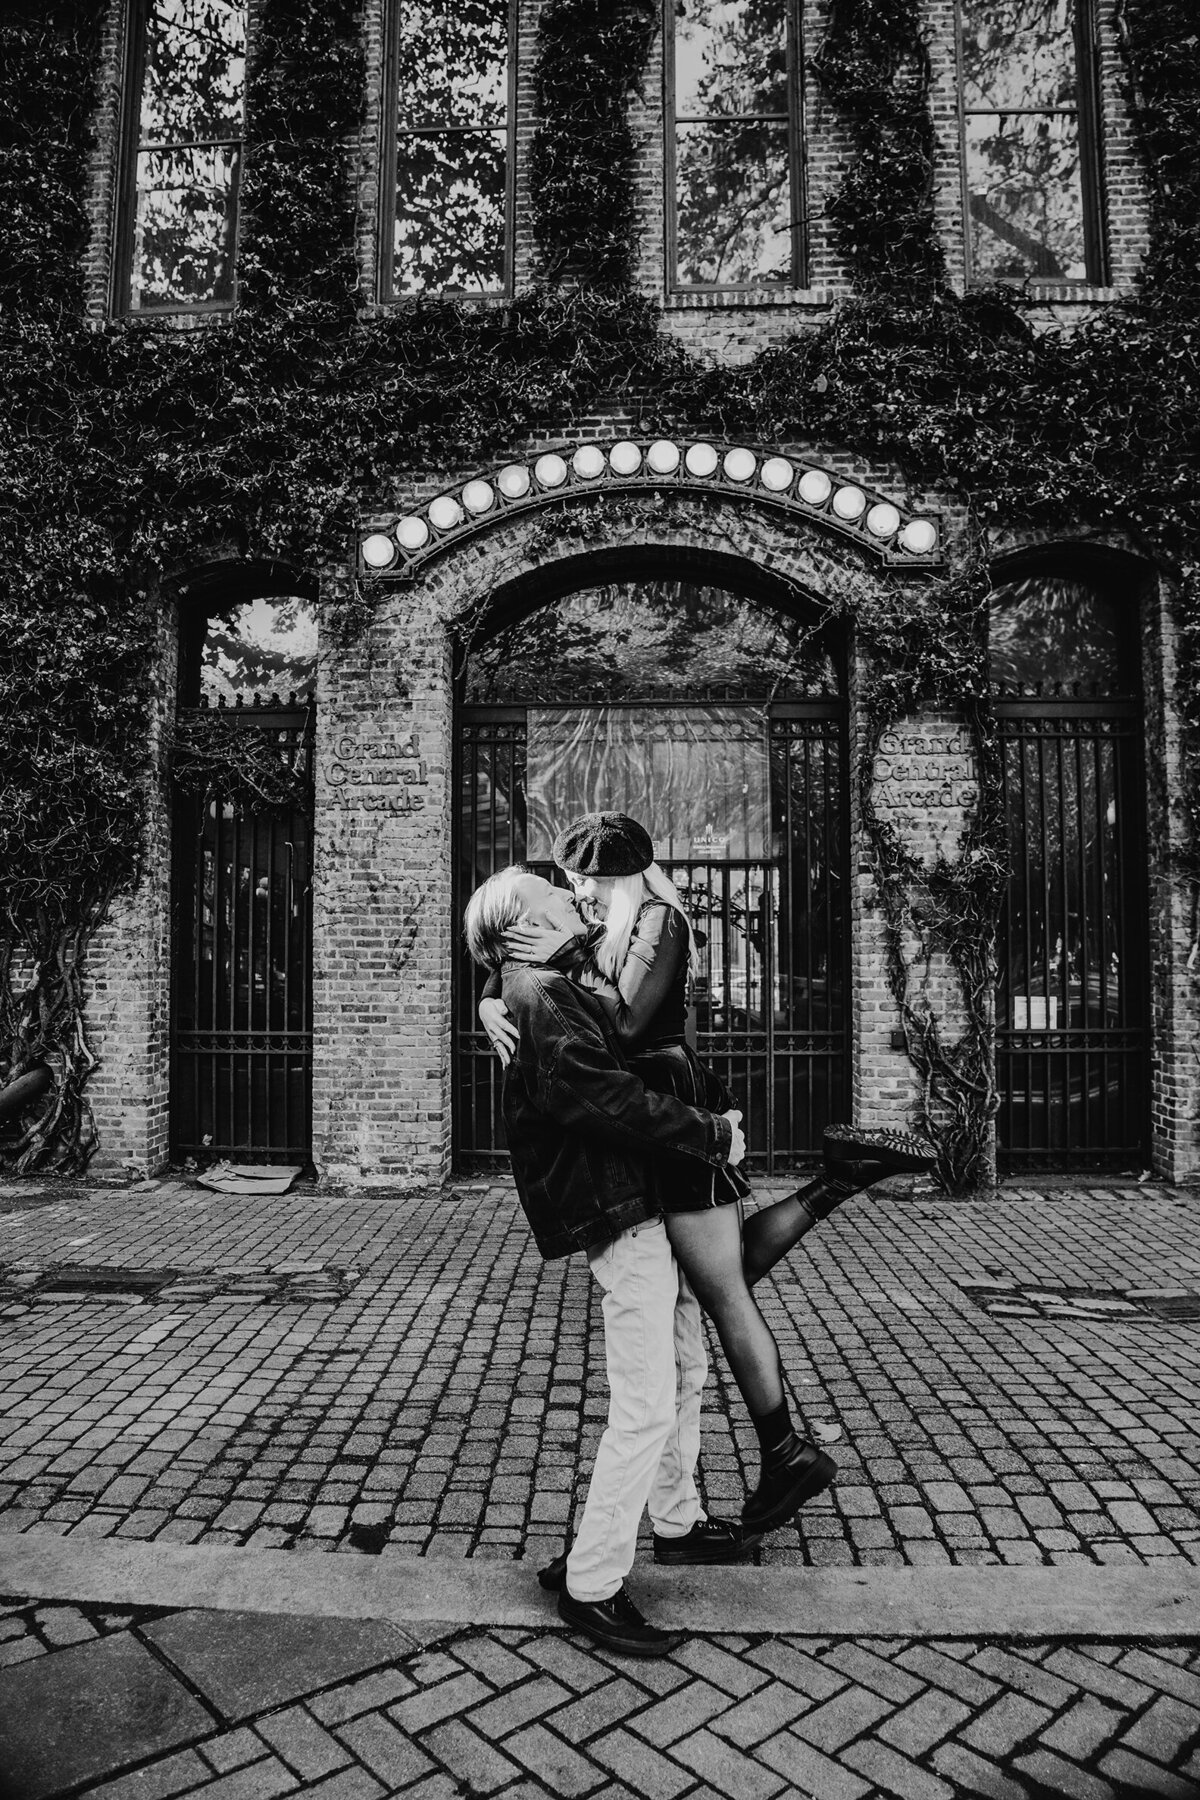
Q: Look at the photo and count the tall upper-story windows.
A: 4